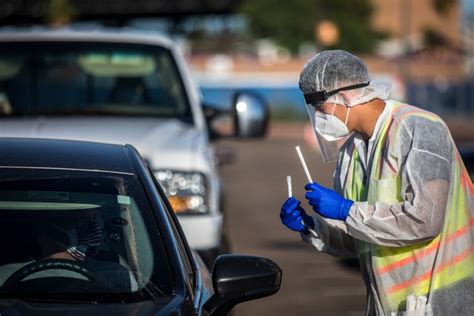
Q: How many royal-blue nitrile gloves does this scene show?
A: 2